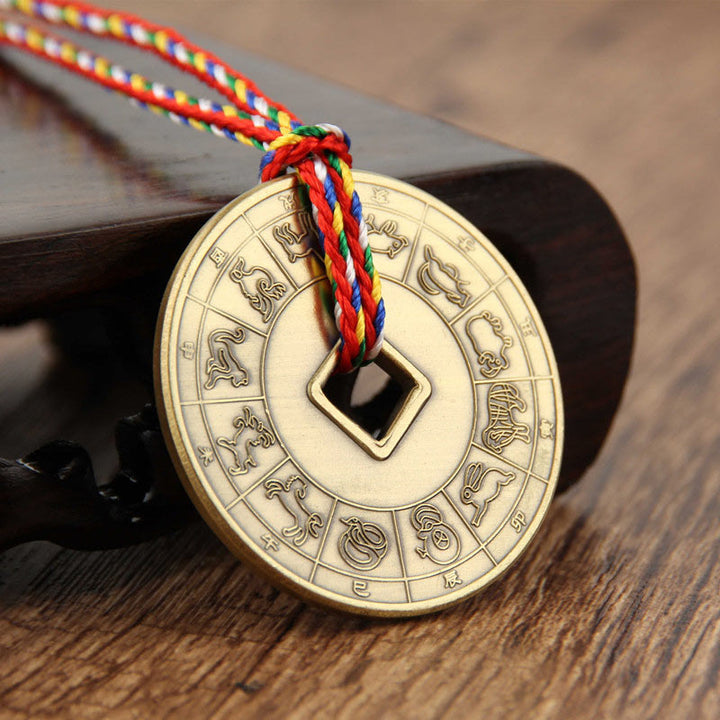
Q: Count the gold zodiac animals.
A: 12